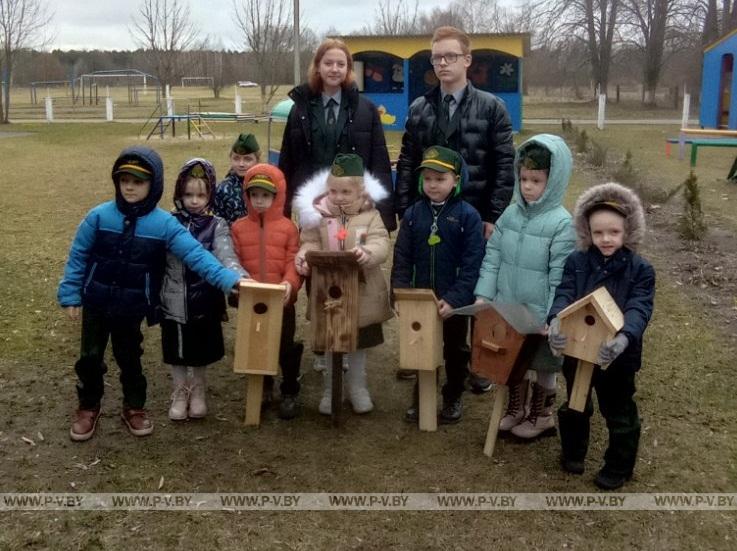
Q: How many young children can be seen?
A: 8